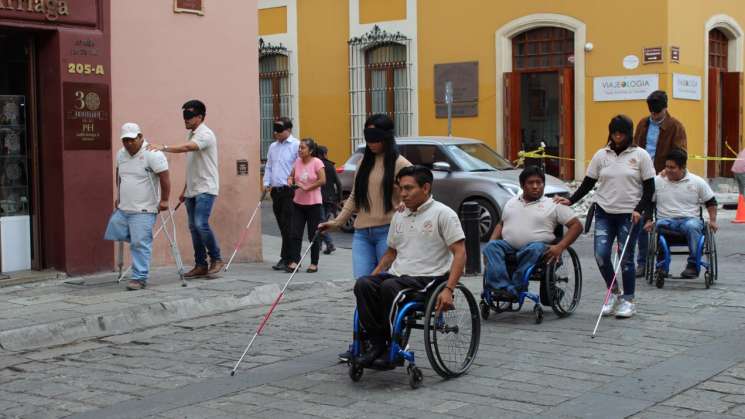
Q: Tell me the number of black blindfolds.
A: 5